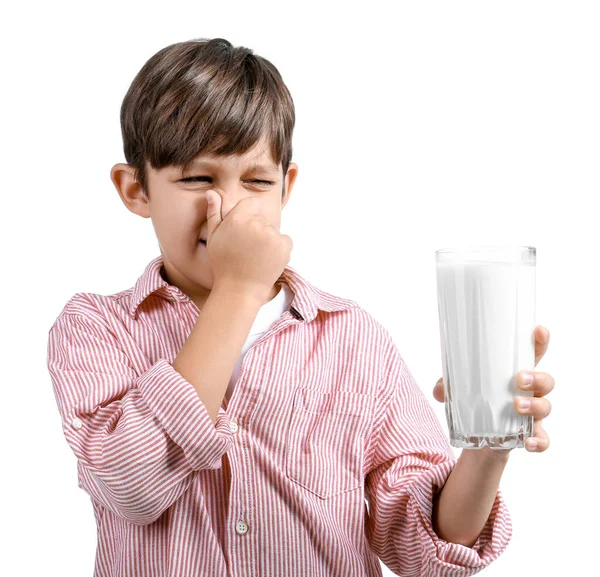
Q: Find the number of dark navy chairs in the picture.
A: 0